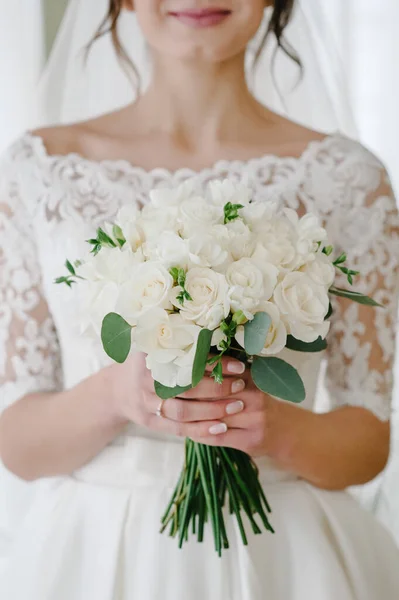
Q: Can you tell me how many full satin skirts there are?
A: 1